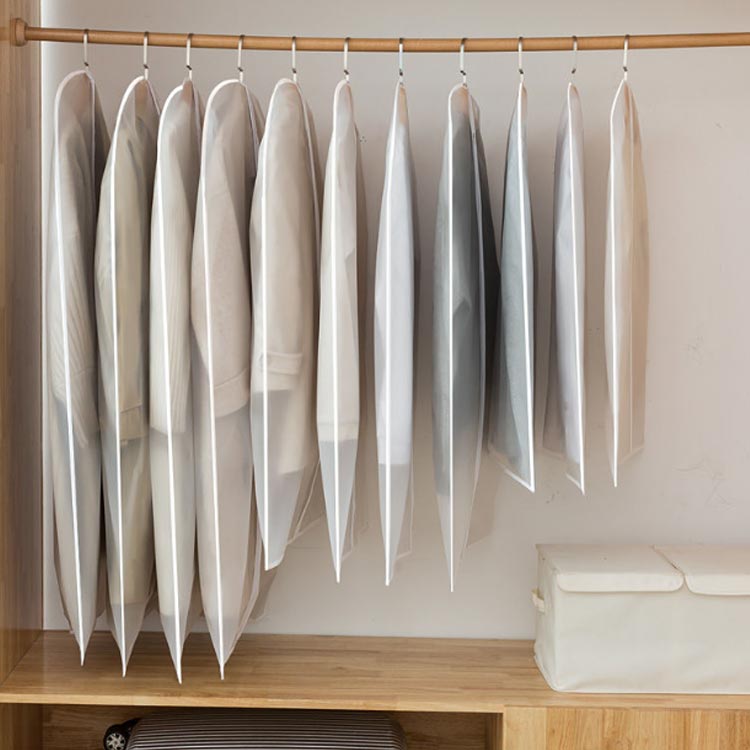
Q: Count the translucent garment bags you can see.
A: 11